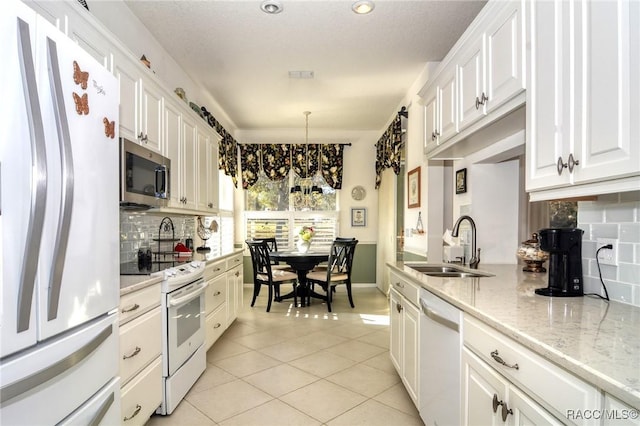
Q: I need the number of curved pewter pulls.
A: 9